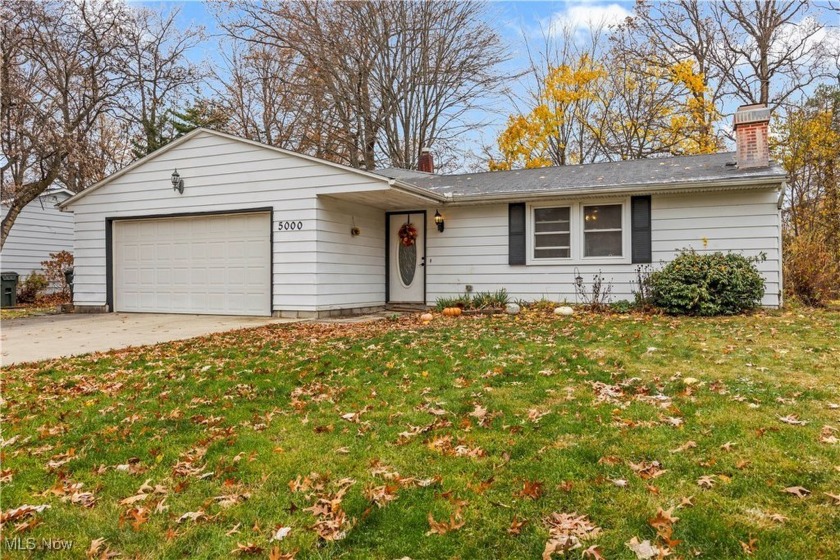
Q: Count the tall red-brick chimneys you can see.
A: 1